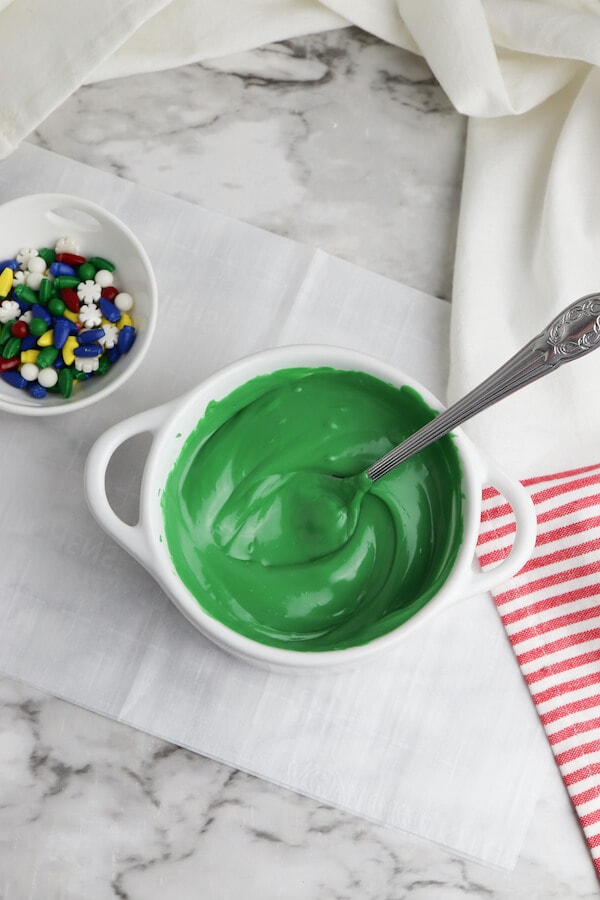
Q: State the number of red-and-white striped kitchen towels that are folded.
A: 1